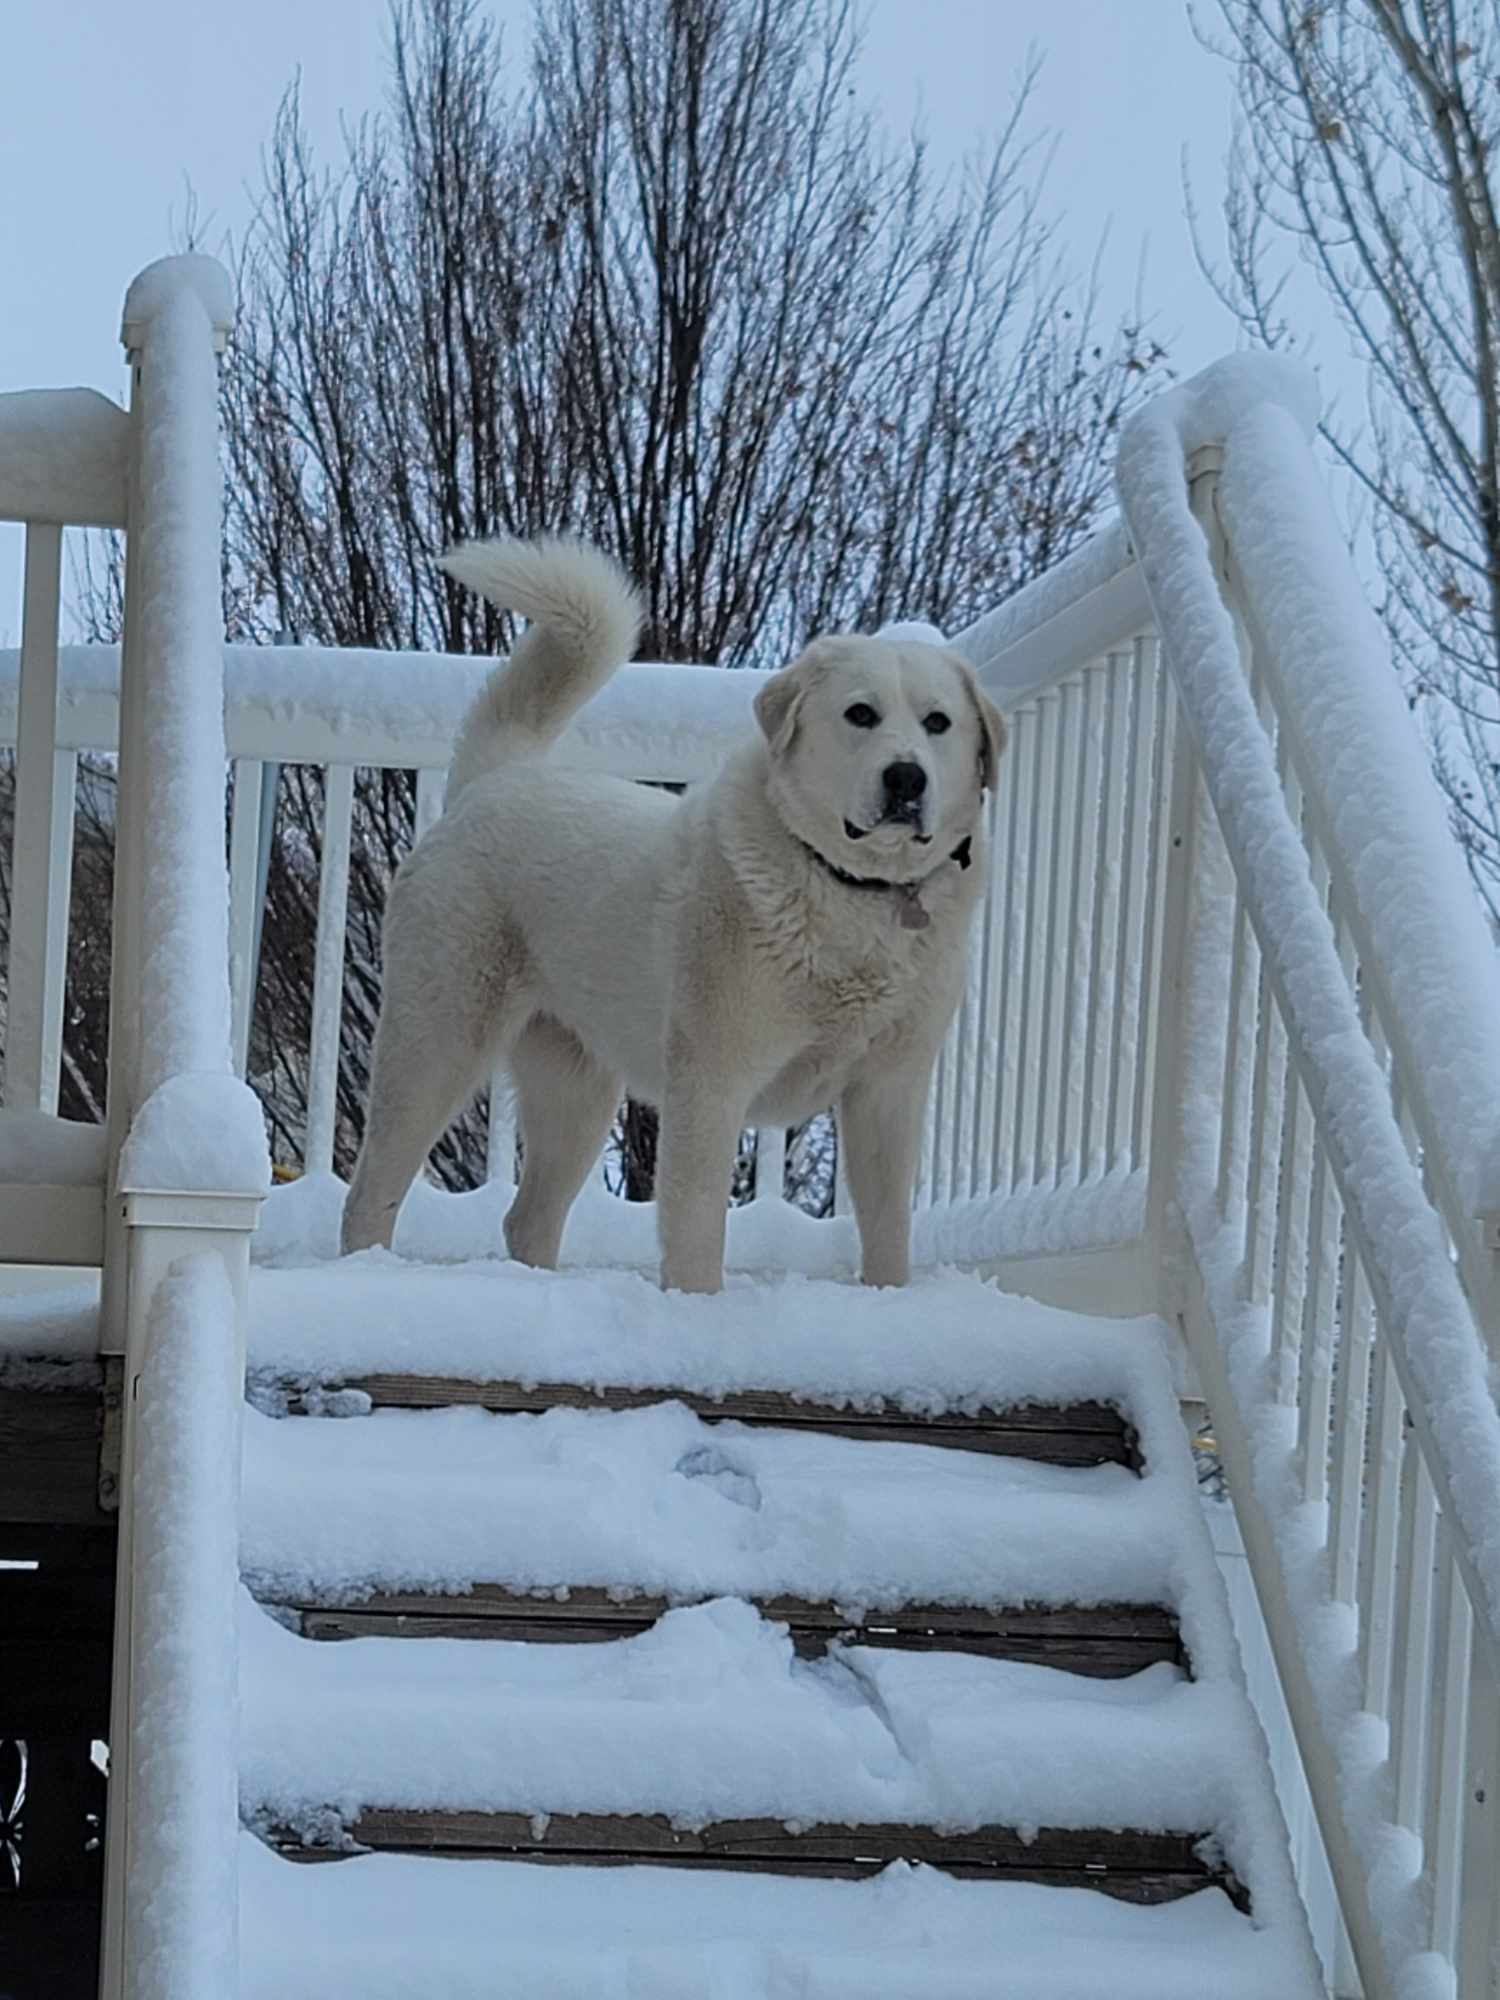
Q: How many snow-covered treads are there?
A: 4